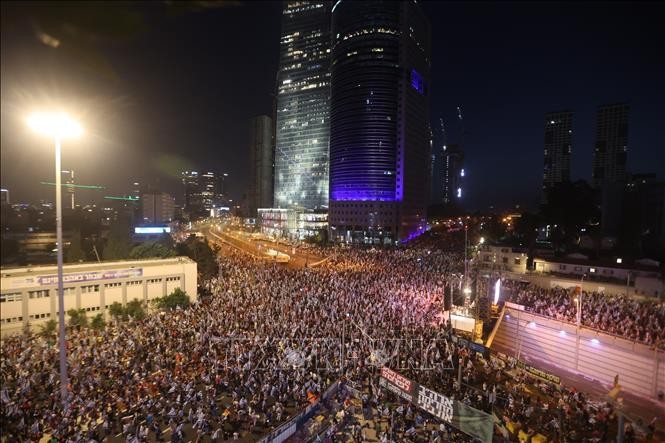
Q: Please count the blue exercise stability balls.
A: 0